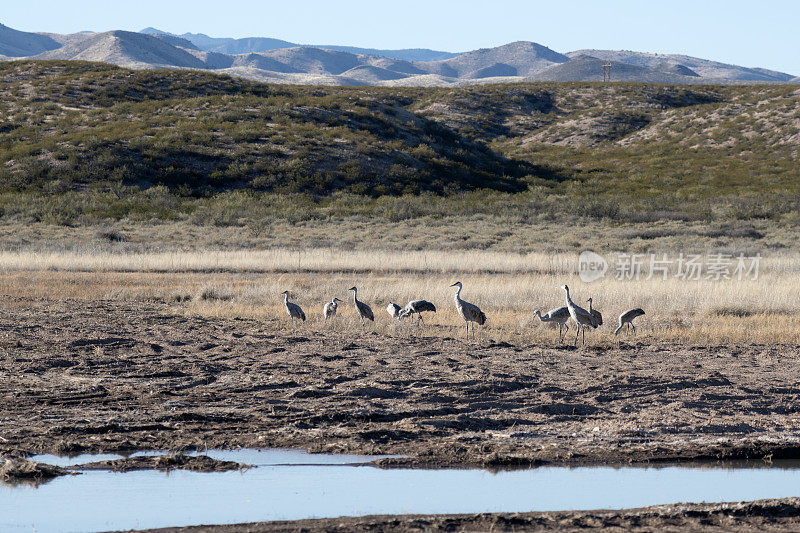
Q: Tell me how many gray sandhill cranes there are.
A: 10